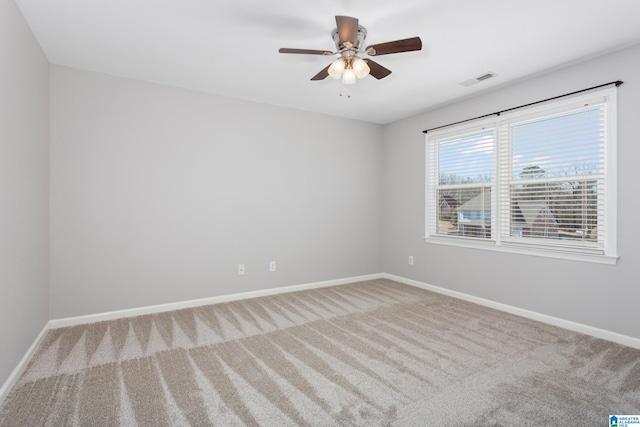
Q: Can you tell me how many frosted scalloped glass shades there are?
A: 3